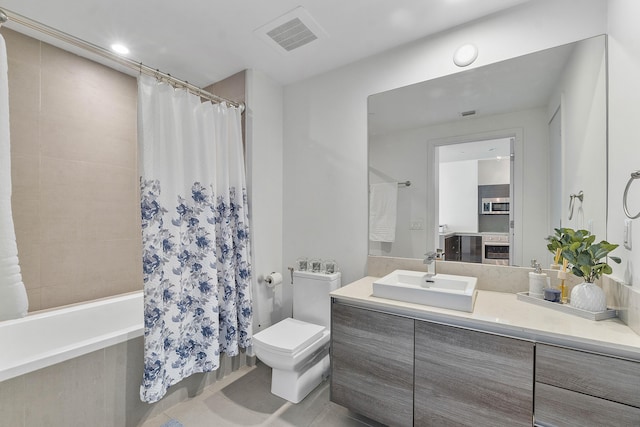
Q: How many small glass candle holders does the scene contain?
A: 3